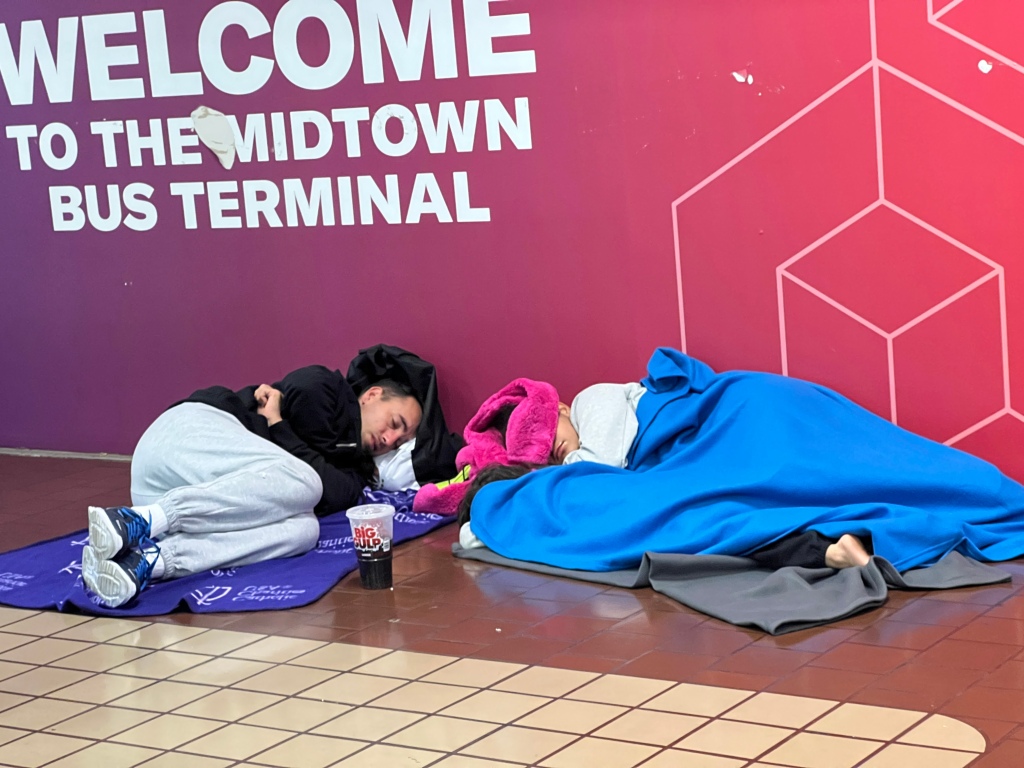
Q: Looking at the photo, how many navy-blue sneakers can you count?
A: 2